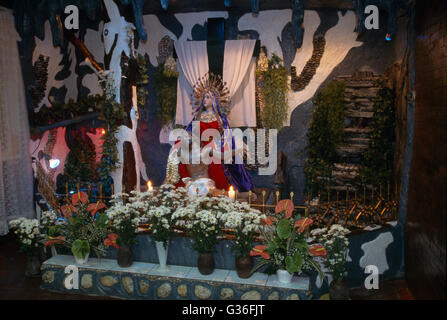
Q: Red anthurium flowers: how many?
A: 10